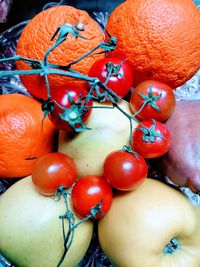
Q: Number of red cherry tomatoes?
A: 7